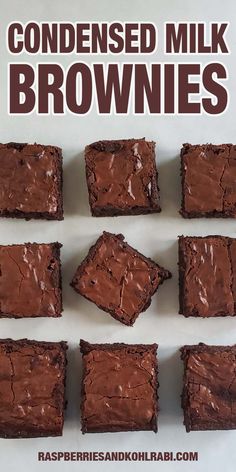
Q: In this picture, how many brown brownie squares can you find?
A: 9